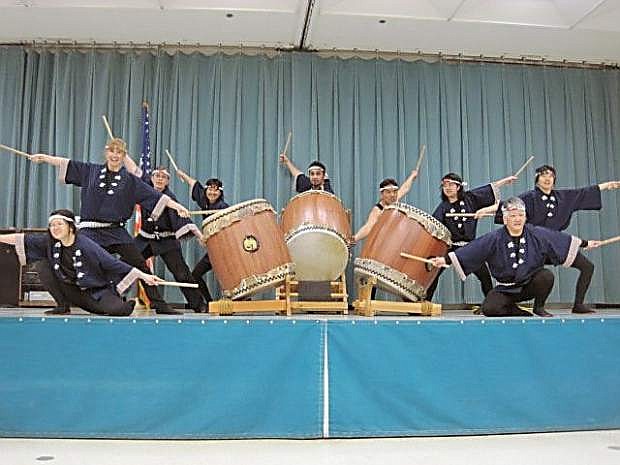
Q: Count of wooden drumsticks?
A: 11